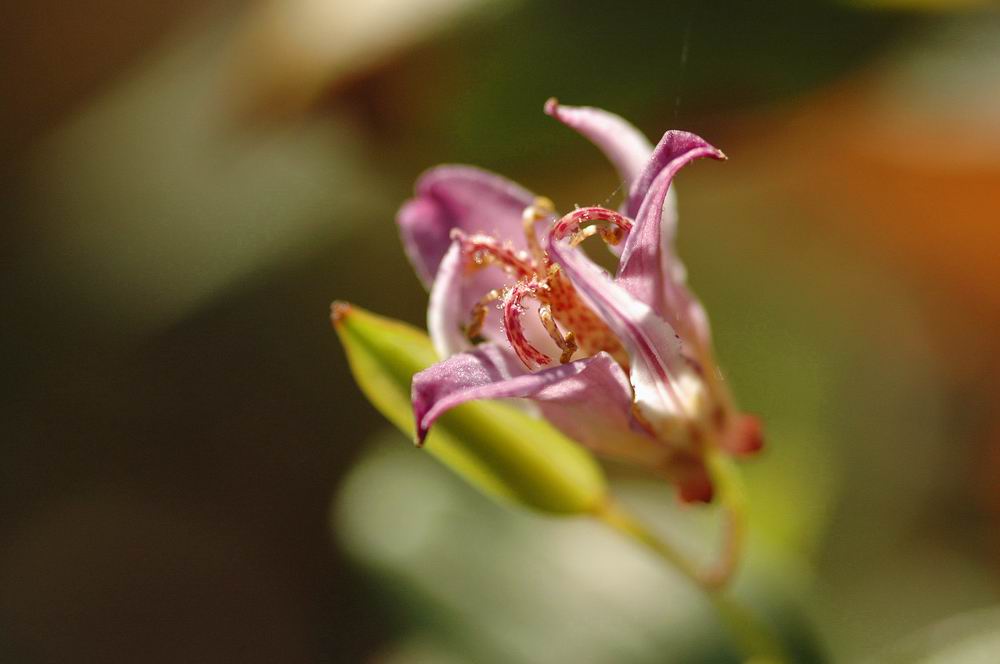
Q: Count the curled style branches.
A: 3